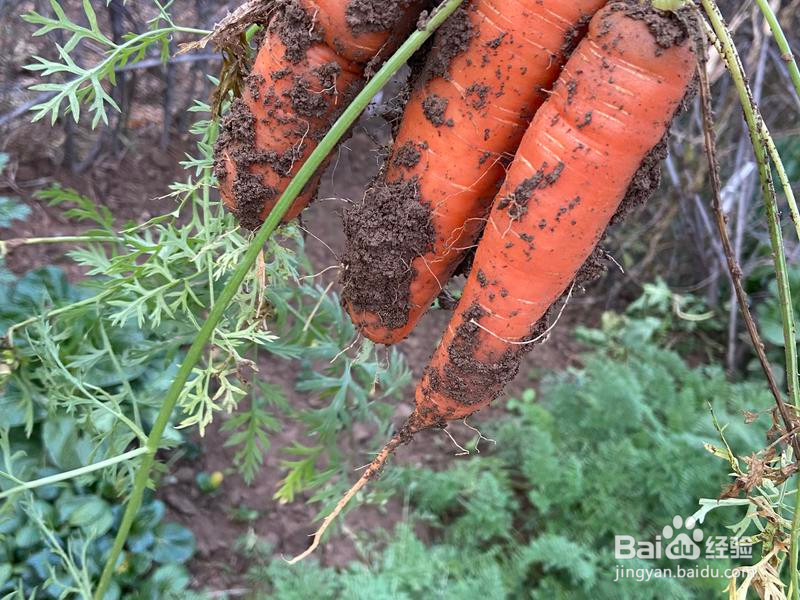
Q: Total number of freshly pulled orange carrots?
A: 3